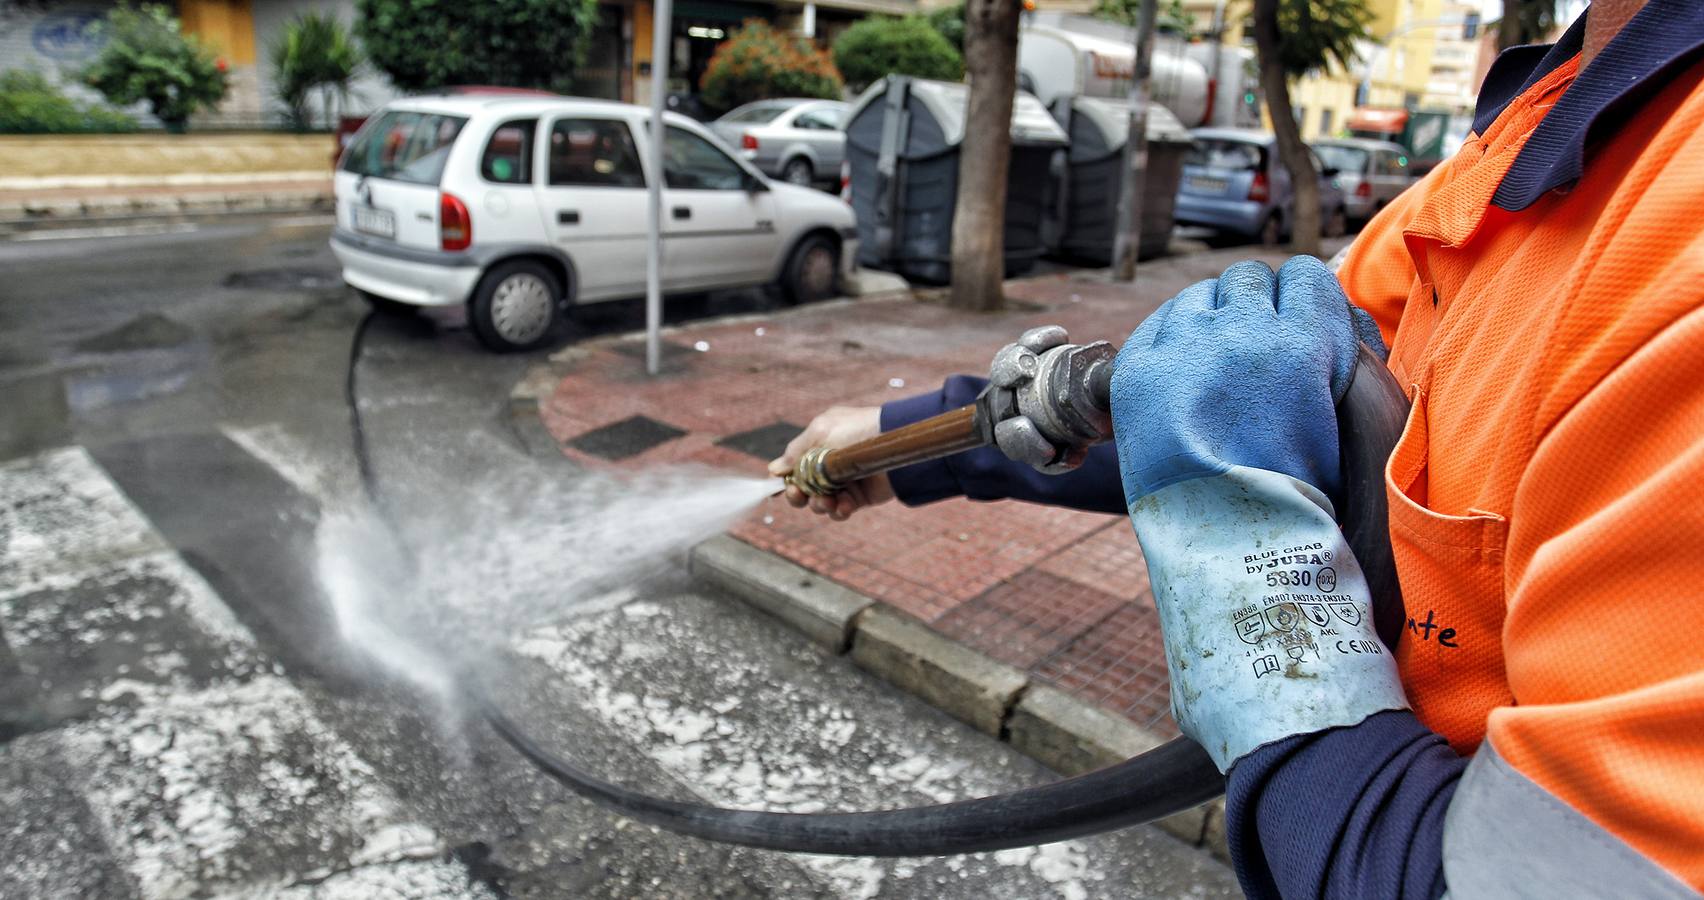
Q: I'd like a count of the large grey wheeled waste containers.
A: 2